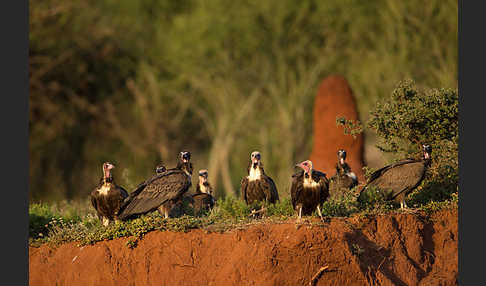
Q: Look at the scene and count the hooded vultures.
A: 8